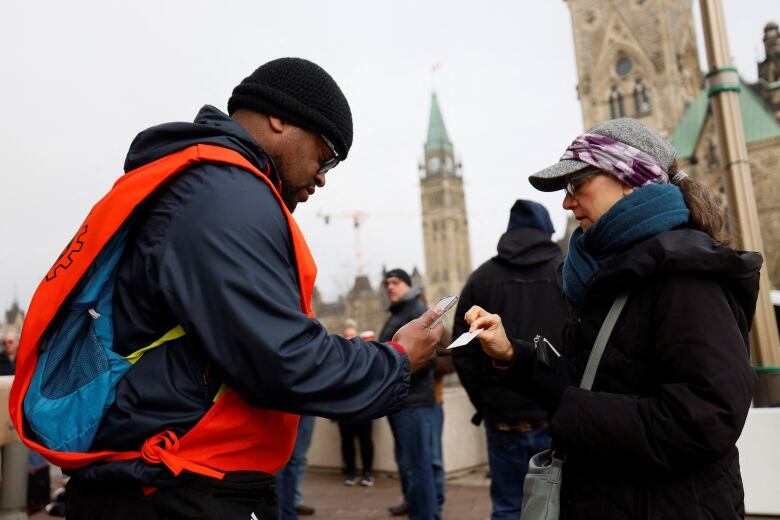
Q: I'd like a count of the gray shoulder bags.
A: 1